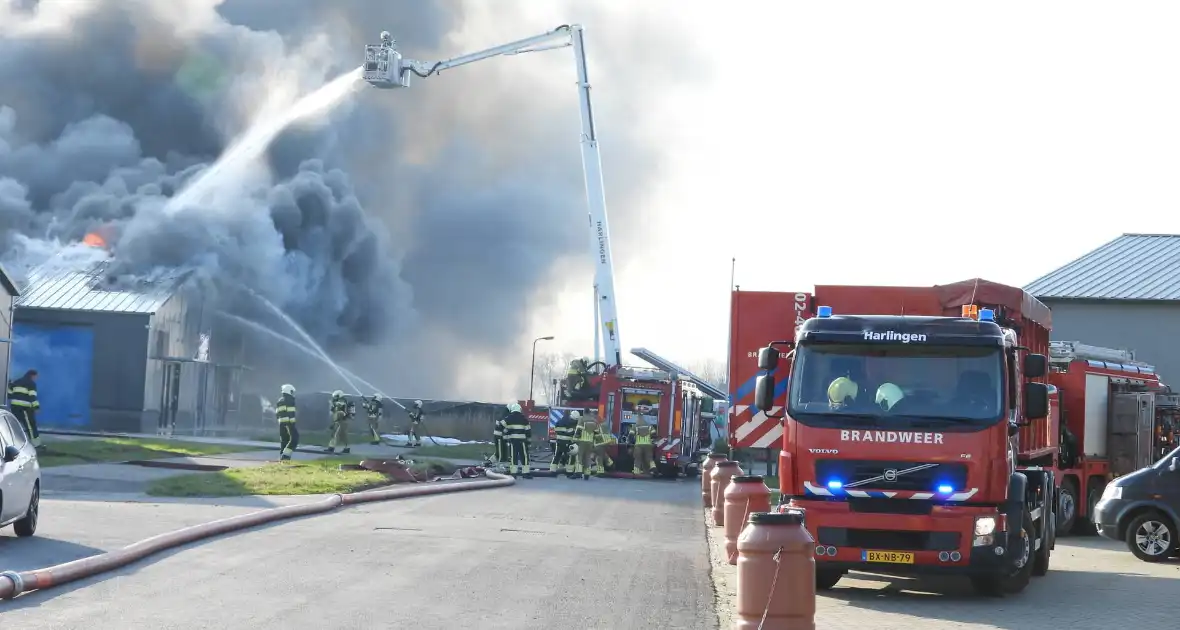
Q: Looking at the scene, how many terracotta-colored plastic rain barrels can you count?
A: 4